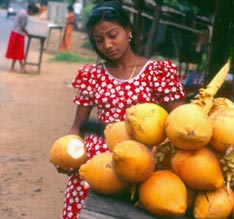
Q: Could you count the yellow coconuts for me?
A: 11